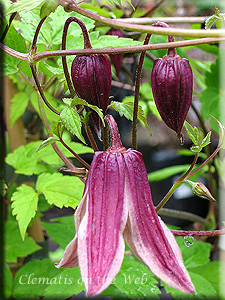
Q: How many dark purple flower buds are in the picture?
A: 2